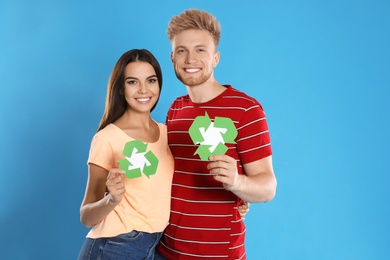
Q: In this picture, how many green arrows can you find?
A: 6